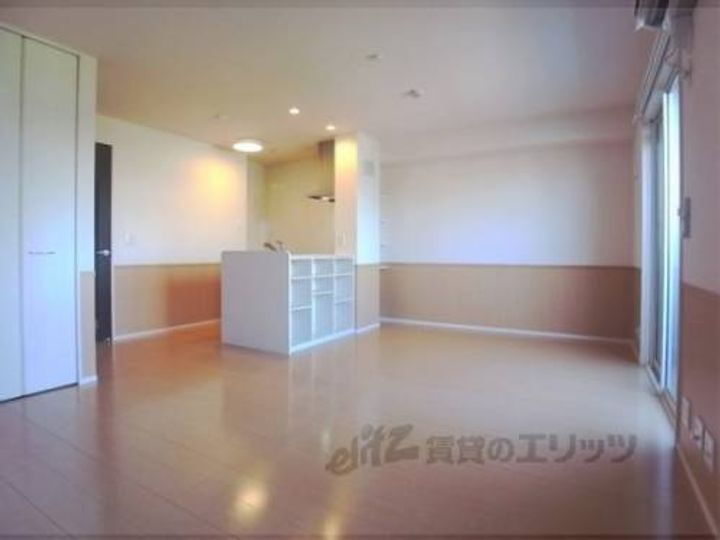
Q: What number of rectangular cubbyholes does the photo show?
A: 9